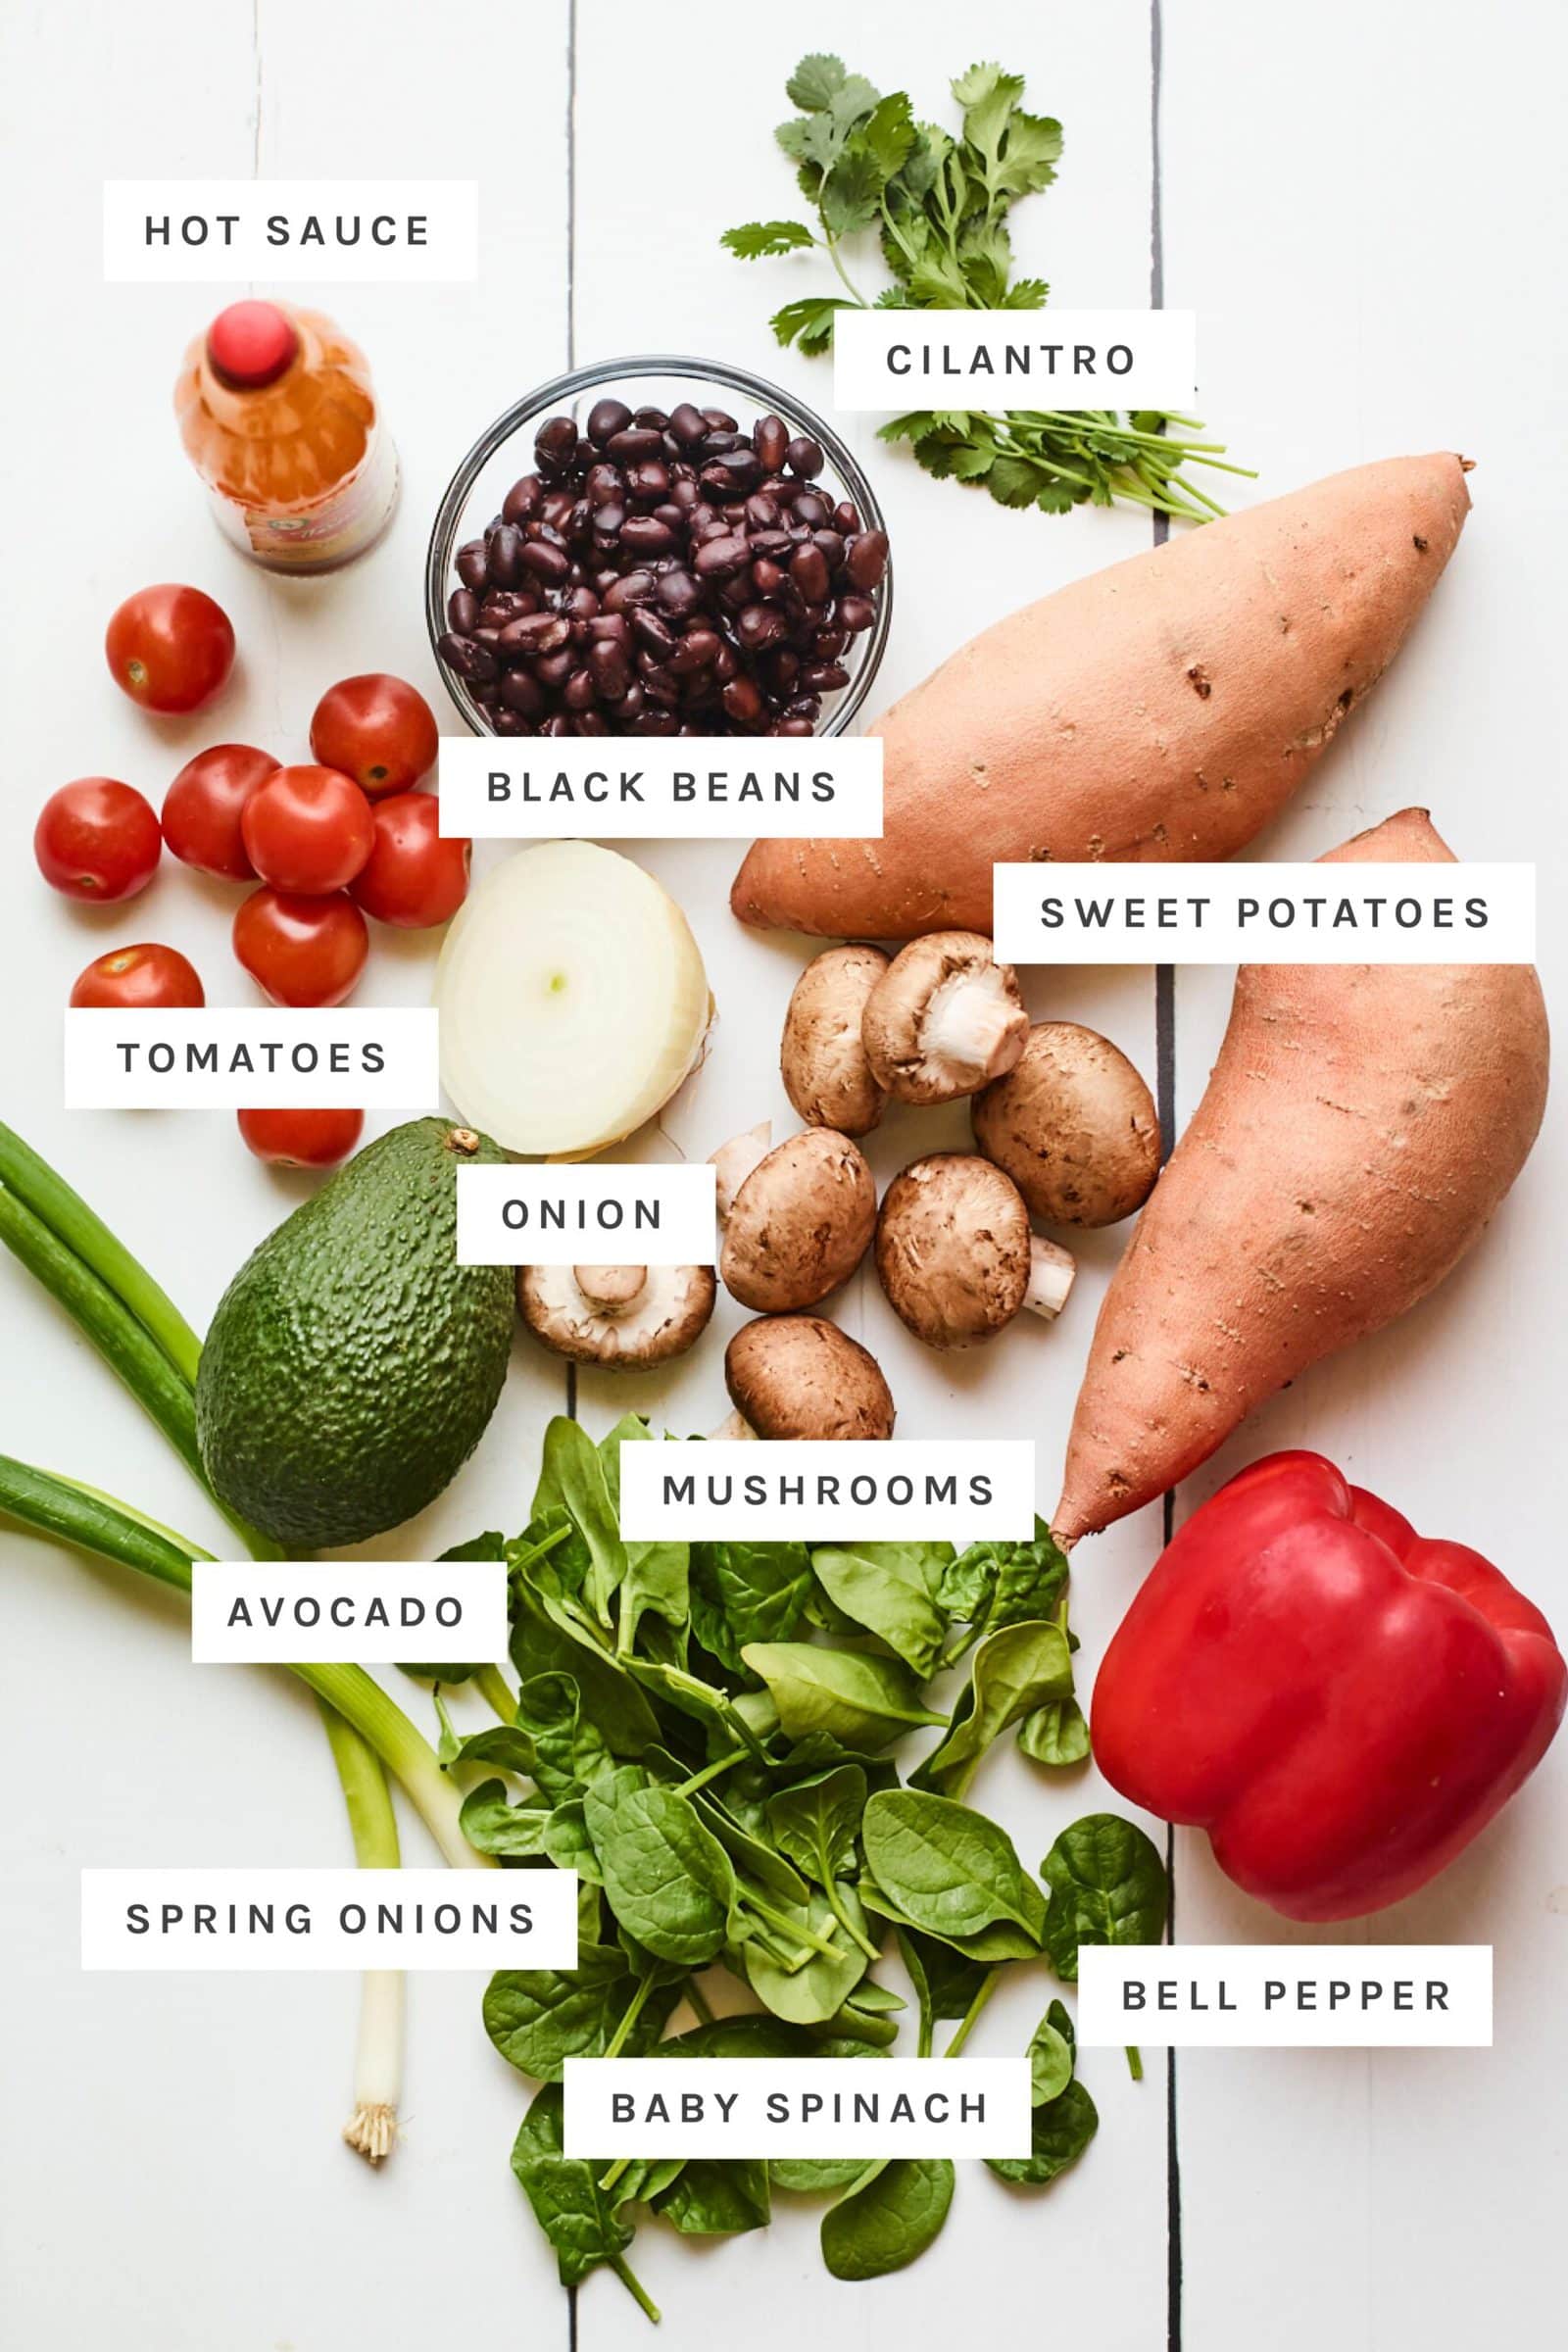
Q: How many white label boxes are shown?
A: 11